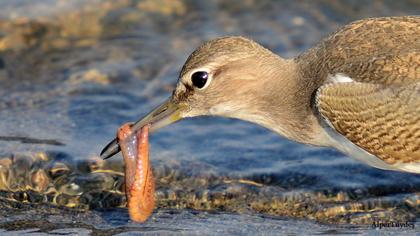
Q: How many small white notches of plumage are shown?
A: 1